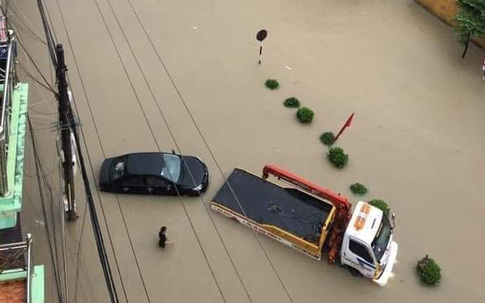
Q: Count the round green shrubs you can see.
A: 8